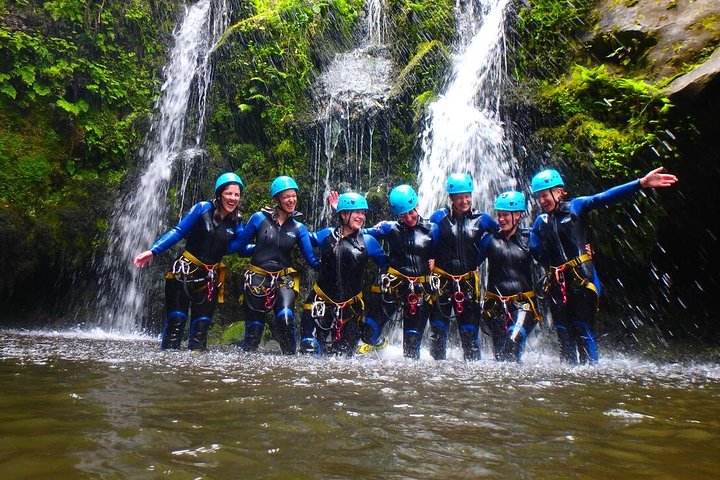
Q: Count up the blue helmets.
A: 7